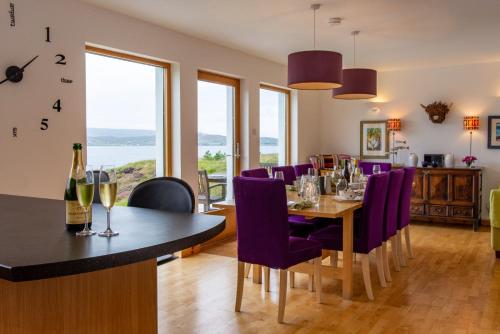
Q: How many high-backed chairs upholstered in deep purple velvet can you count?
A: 8